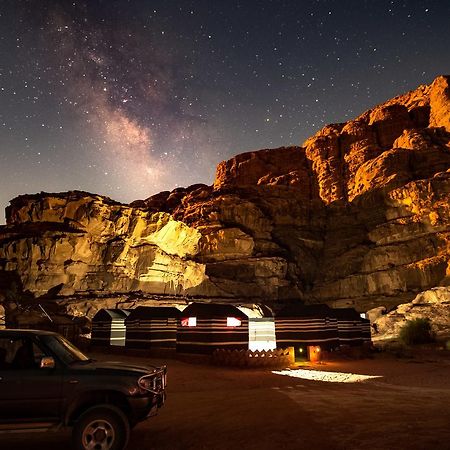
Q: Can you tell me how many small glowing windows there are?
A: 2